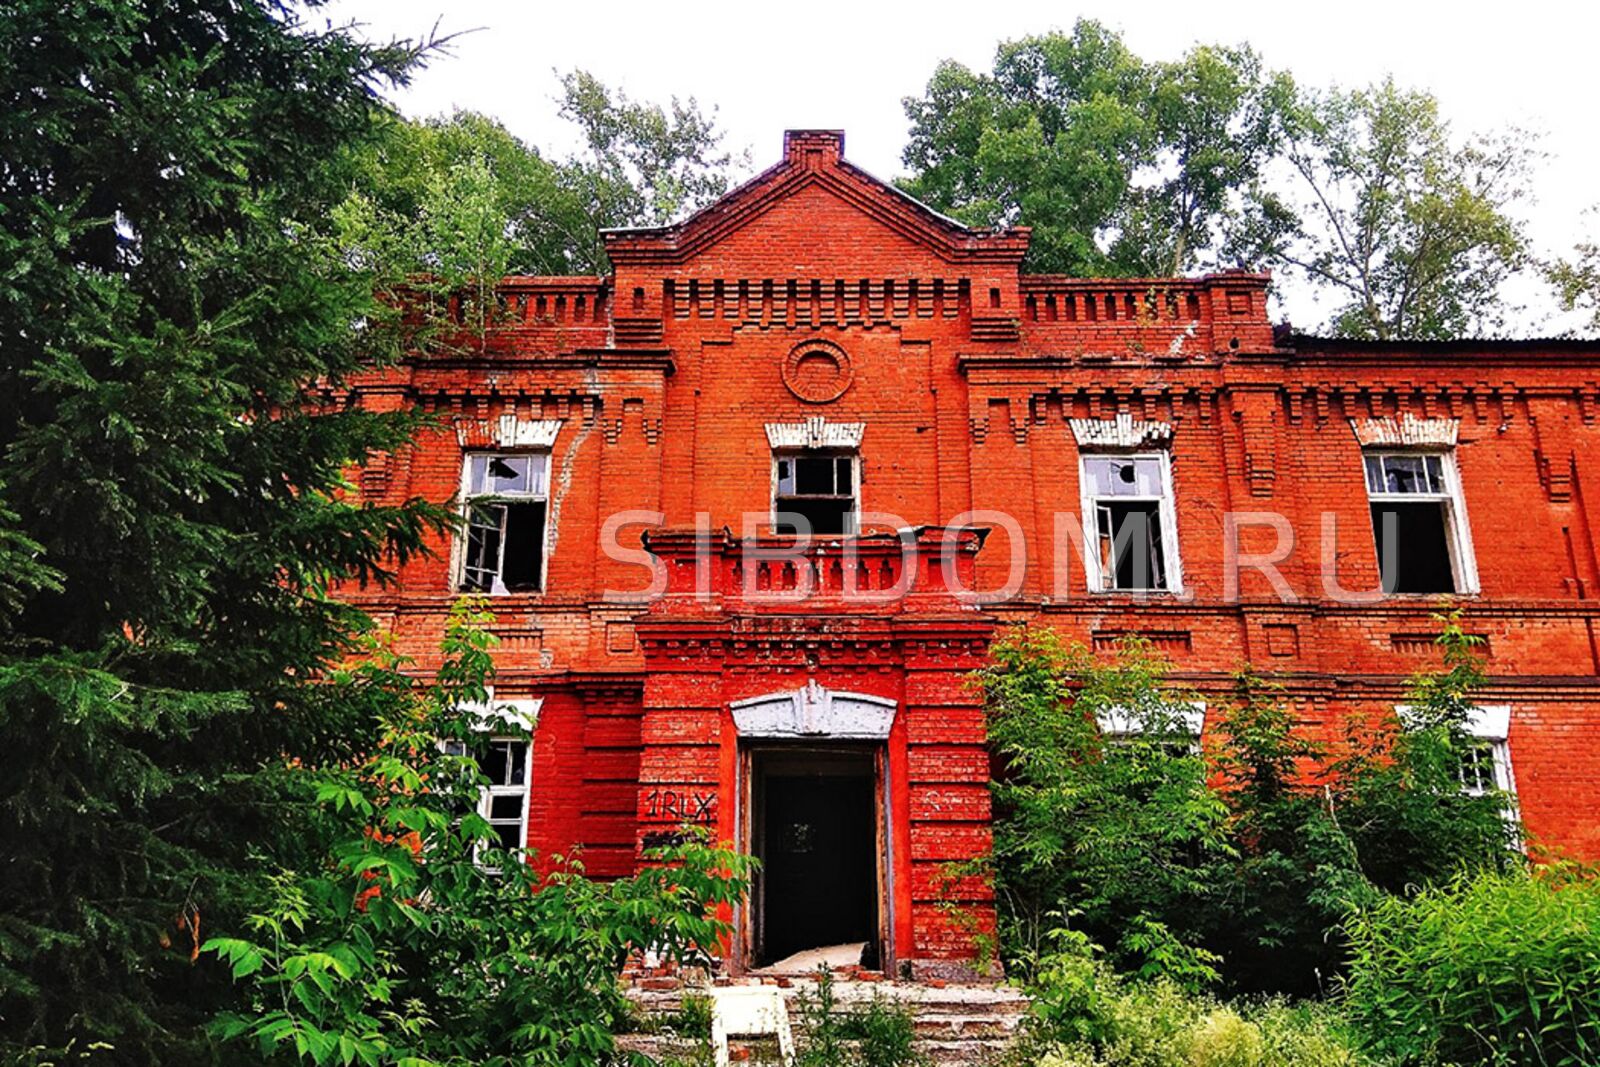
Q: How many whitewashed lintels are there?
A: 8